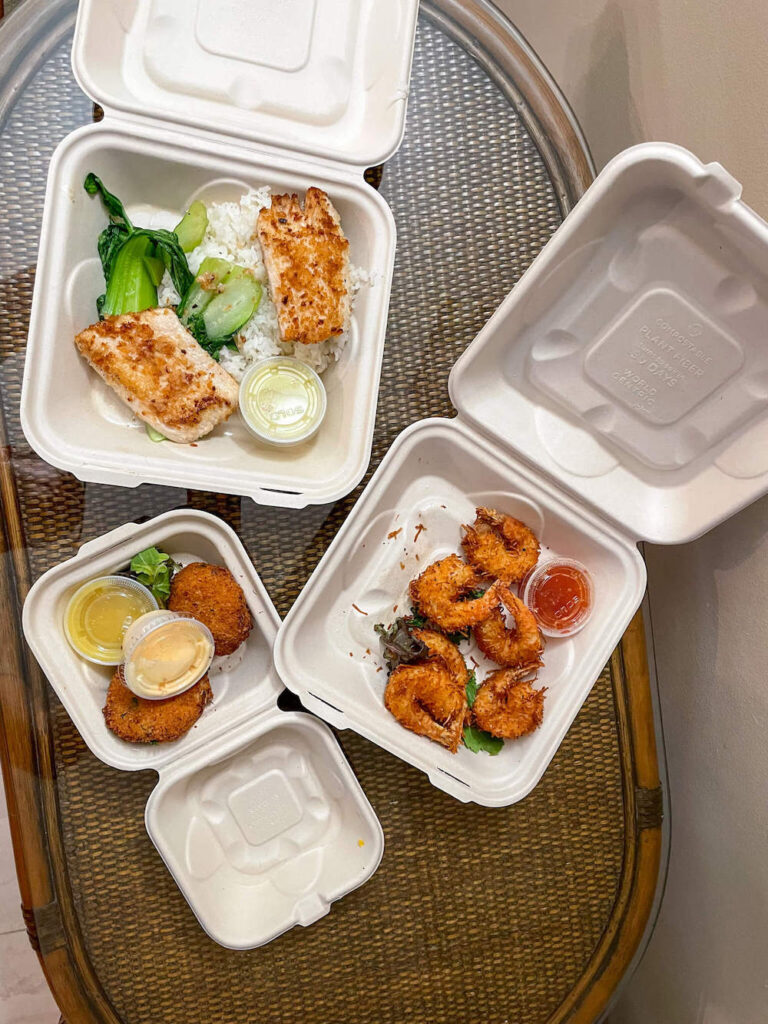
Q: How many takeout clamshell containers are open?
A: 3